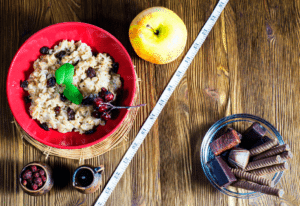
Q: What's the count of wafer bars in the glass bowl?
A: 7